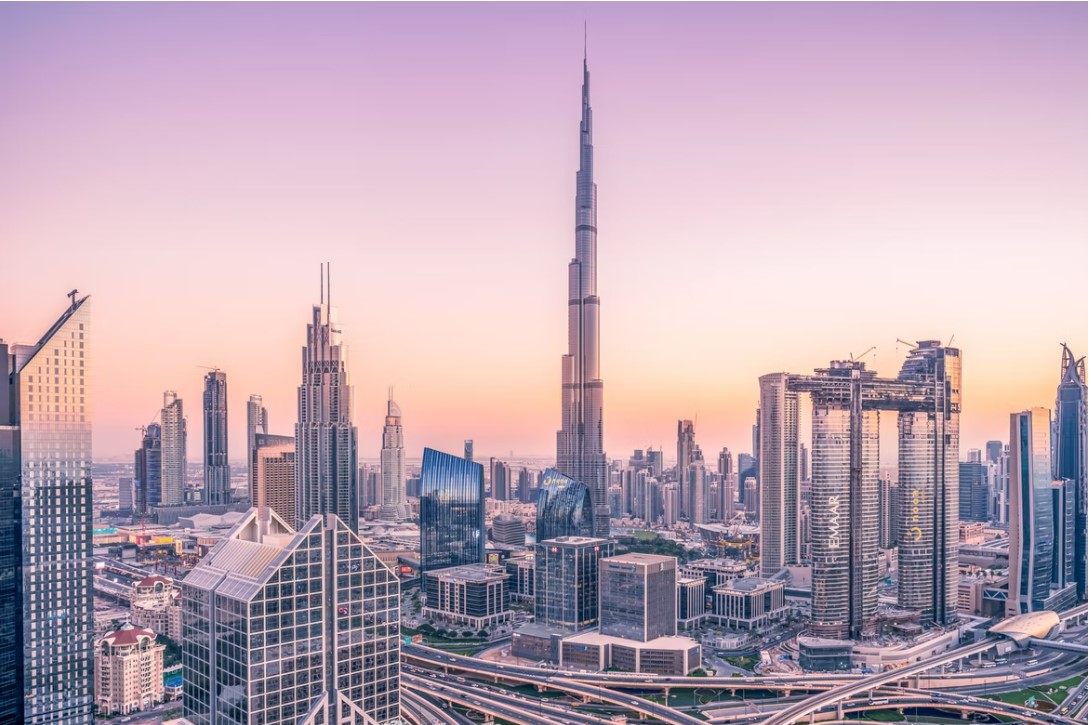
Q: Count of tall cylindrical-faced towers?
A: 2